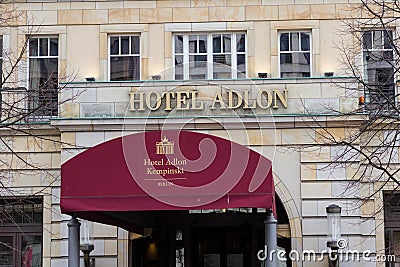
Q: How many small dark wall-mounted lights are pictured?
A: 4